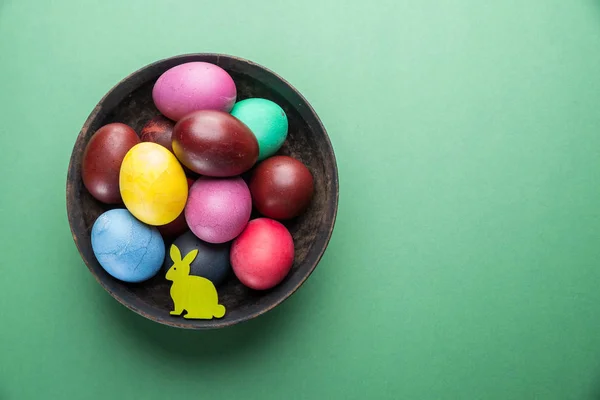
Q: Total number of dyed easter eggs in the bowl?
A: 12